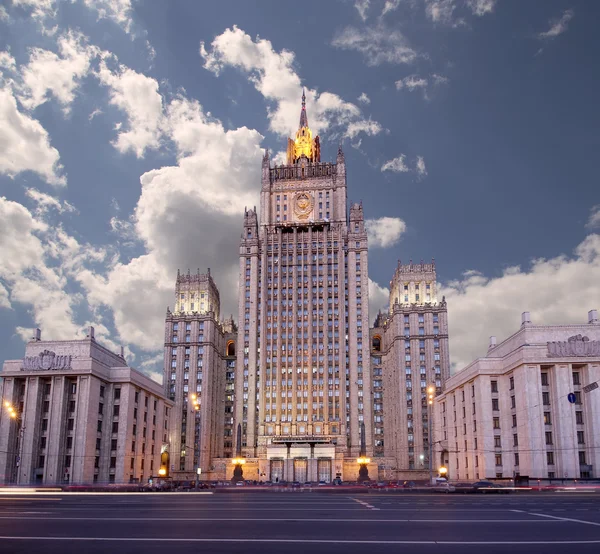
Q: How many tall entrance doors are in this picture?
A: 3